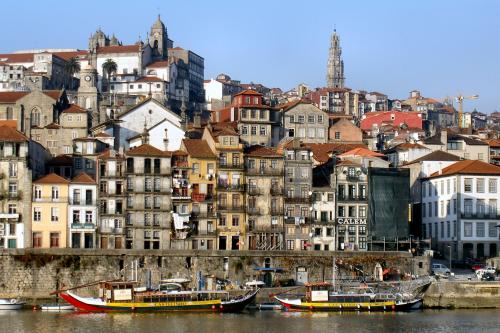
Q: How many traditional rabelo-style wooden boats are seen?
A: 2